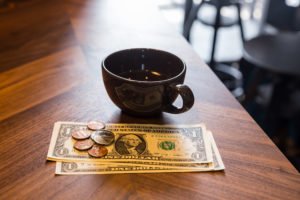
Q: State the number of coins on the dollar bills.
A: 5